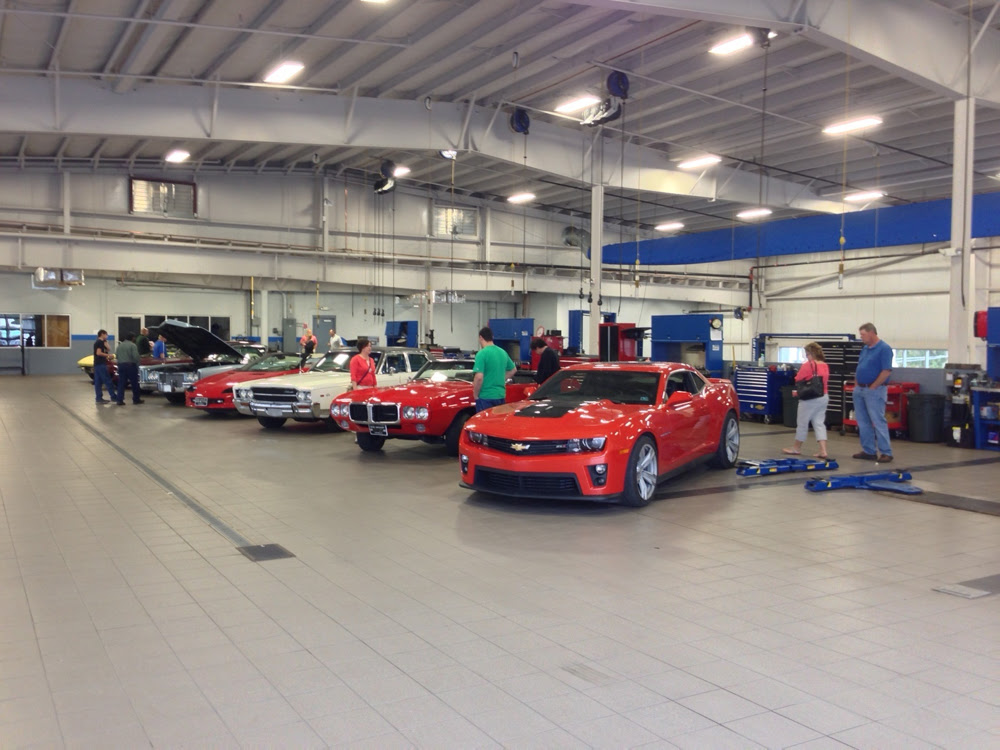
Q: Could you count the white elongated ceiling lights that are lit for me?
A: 12